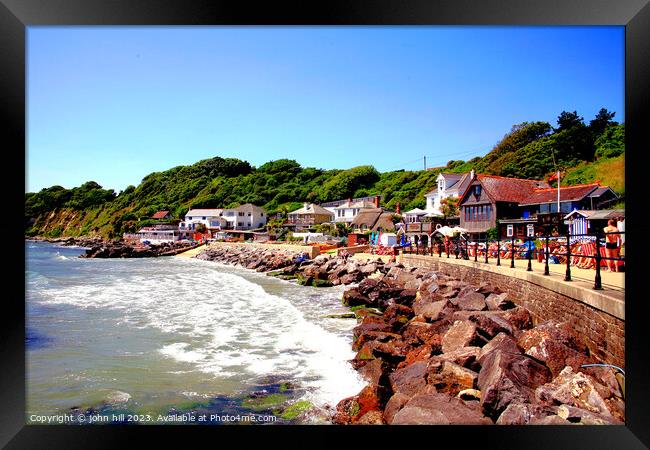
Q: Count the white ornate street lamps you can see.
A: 0